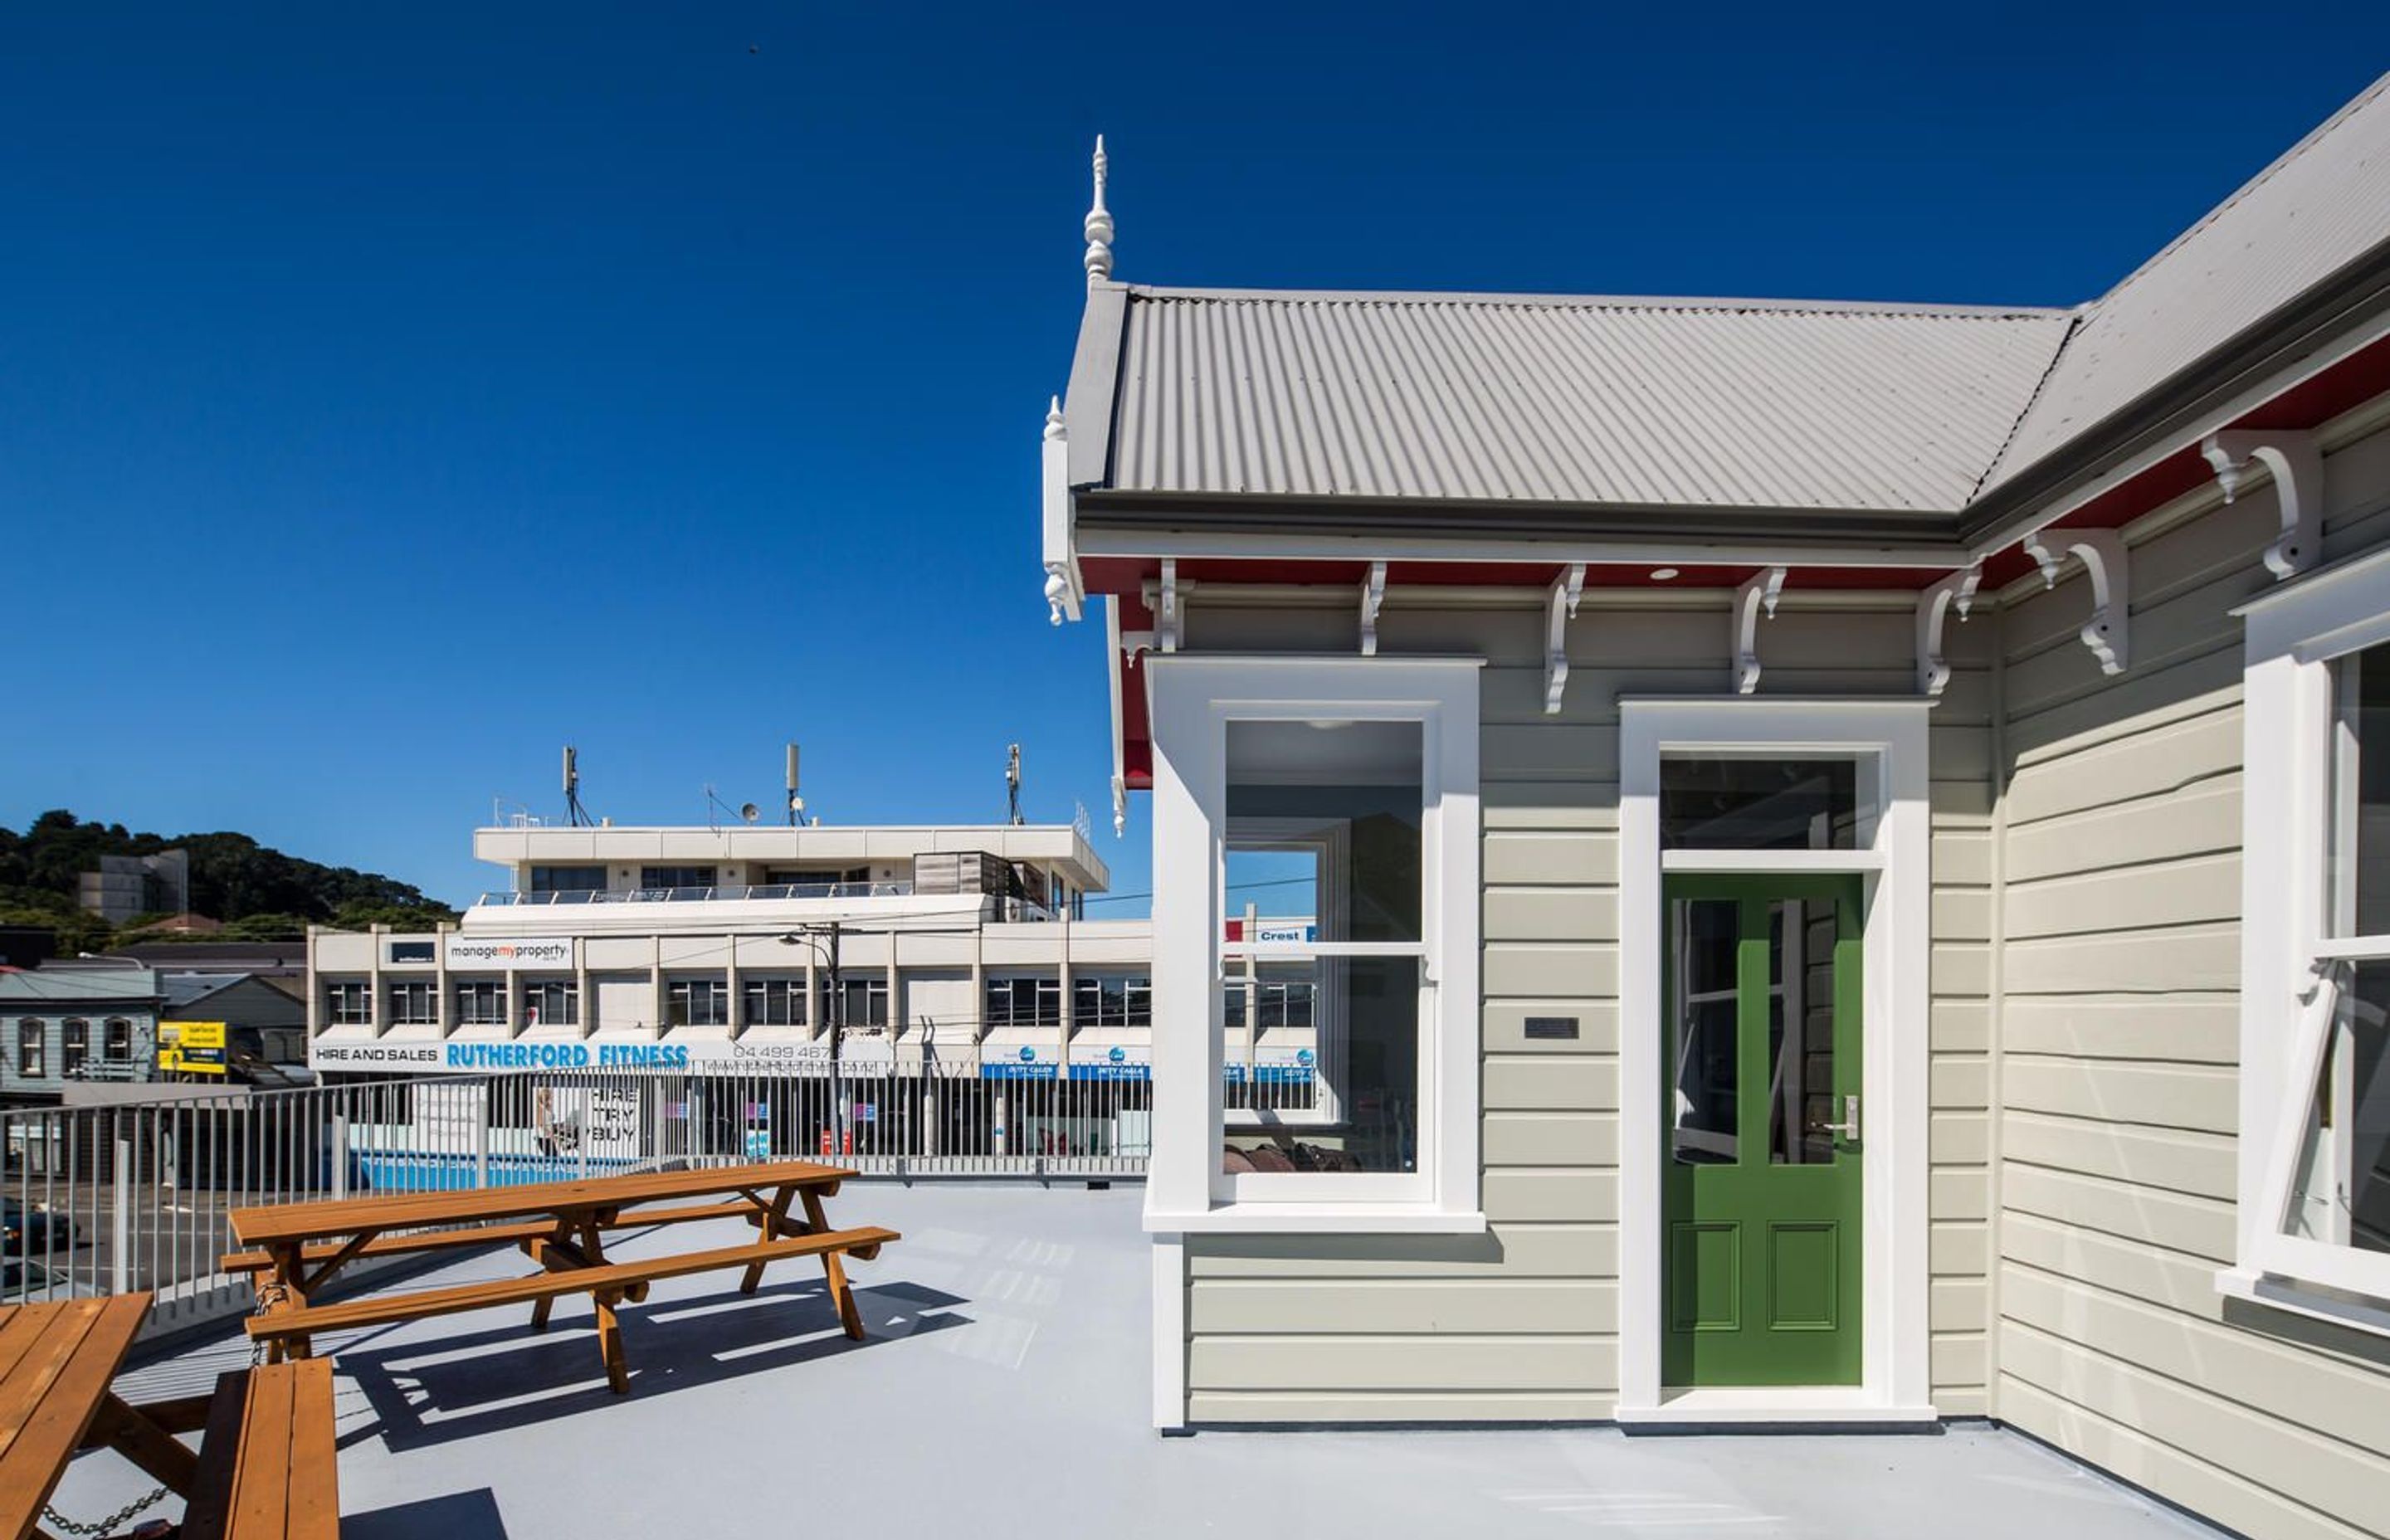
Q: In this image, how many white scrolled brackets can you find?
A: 7